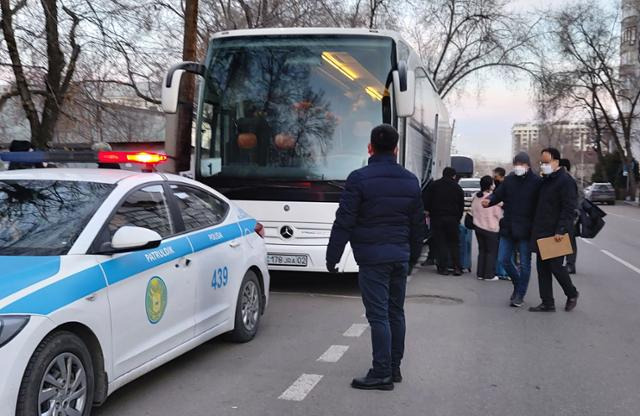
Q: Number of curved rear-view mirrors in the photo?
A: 2